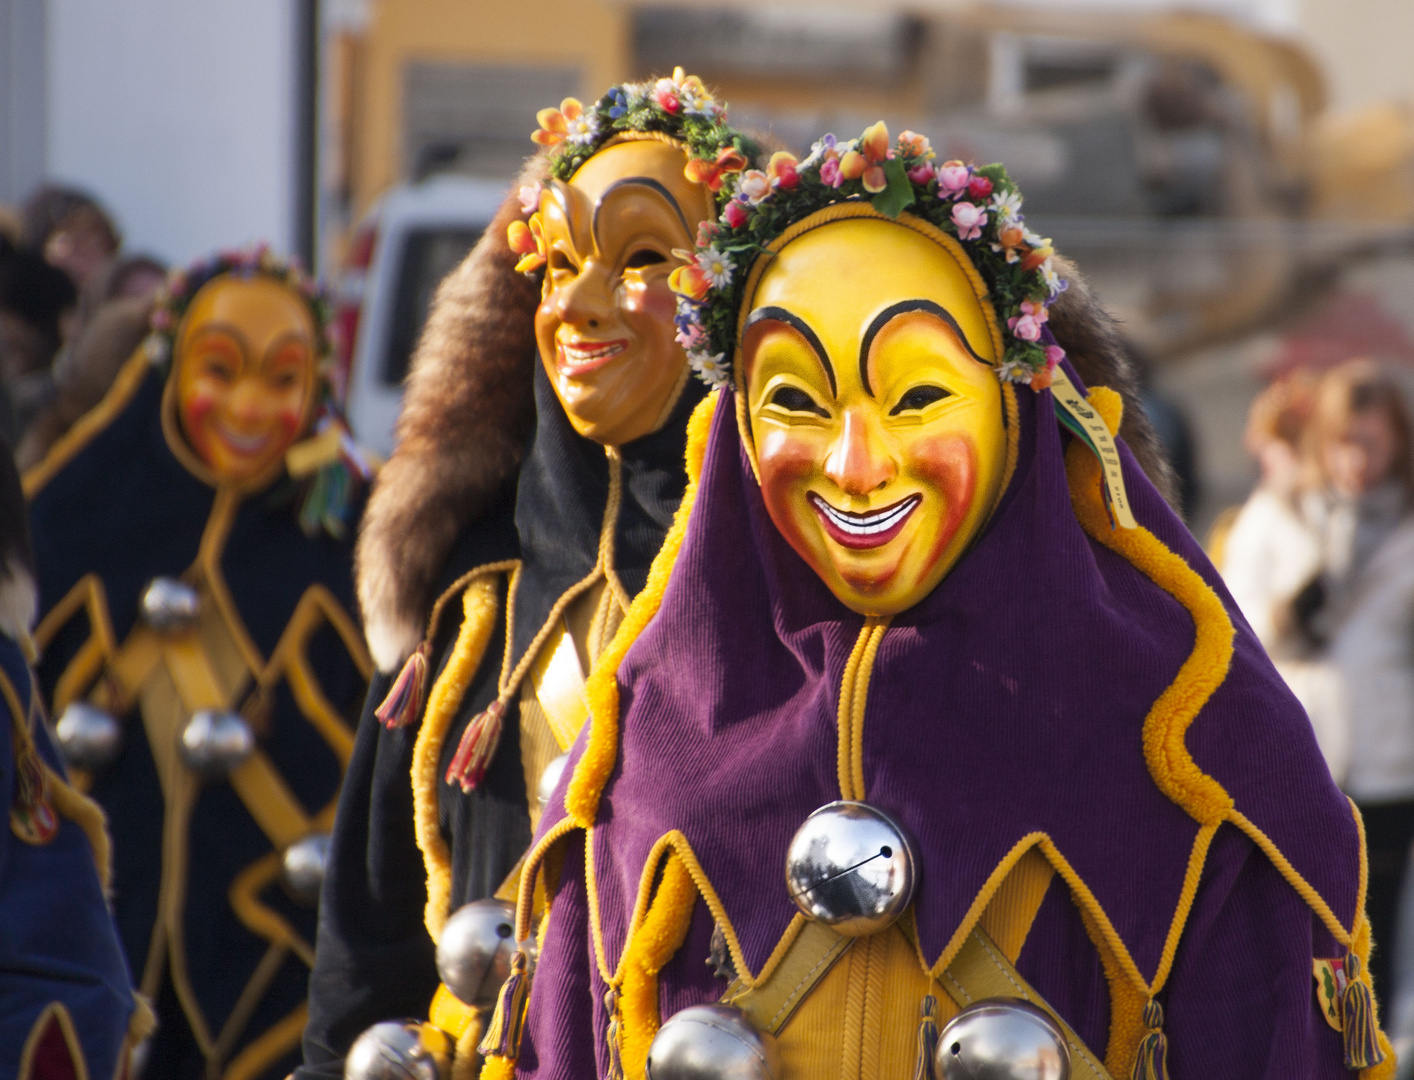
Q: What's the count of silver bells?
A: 10